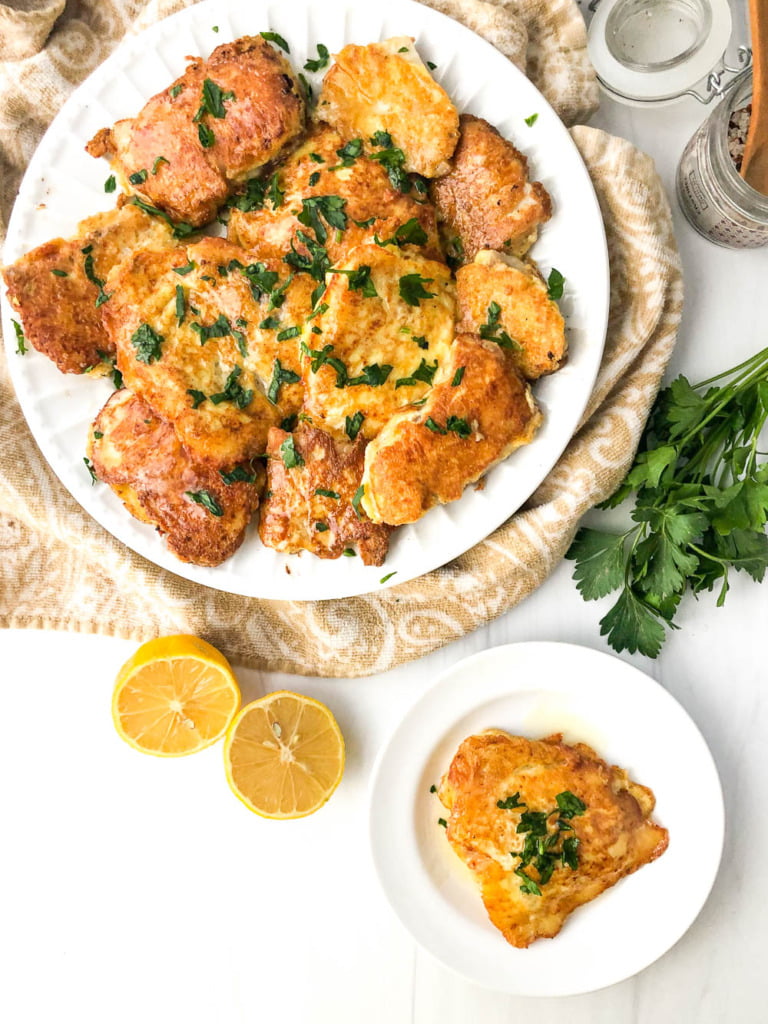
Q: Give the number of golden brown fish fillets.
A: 12